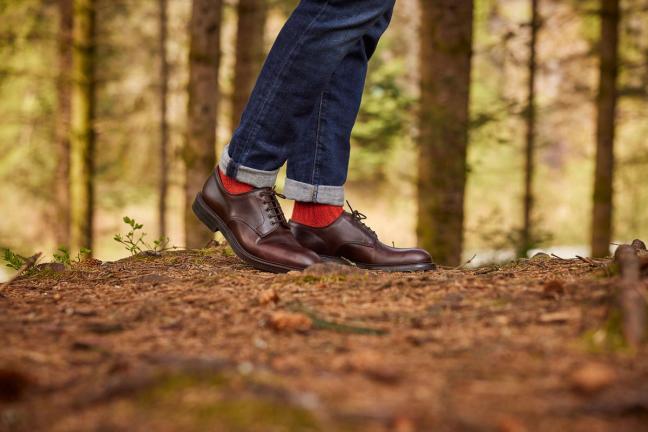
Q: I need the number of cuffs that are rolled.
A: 2